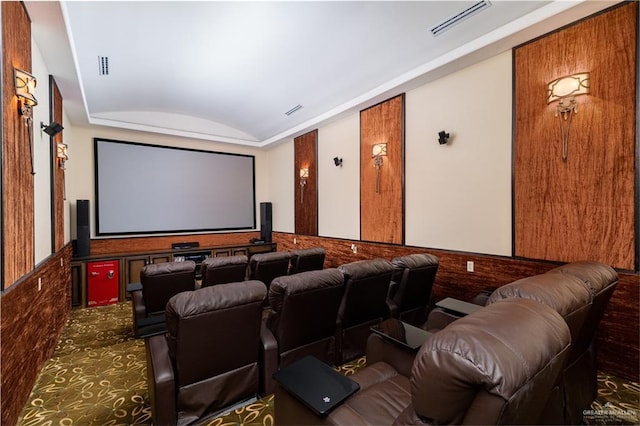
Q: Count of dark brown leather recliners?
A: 11